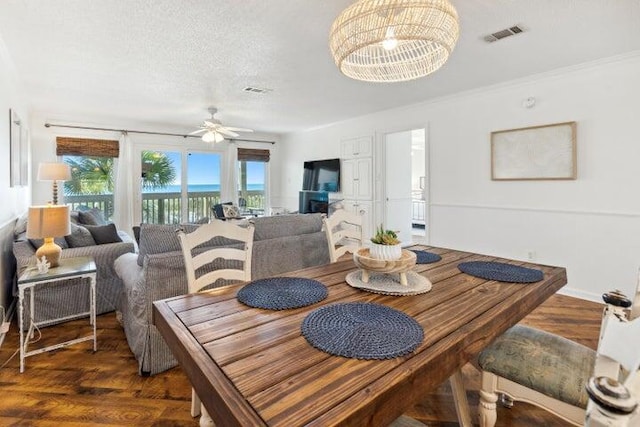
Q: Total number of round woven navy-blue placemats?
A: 4